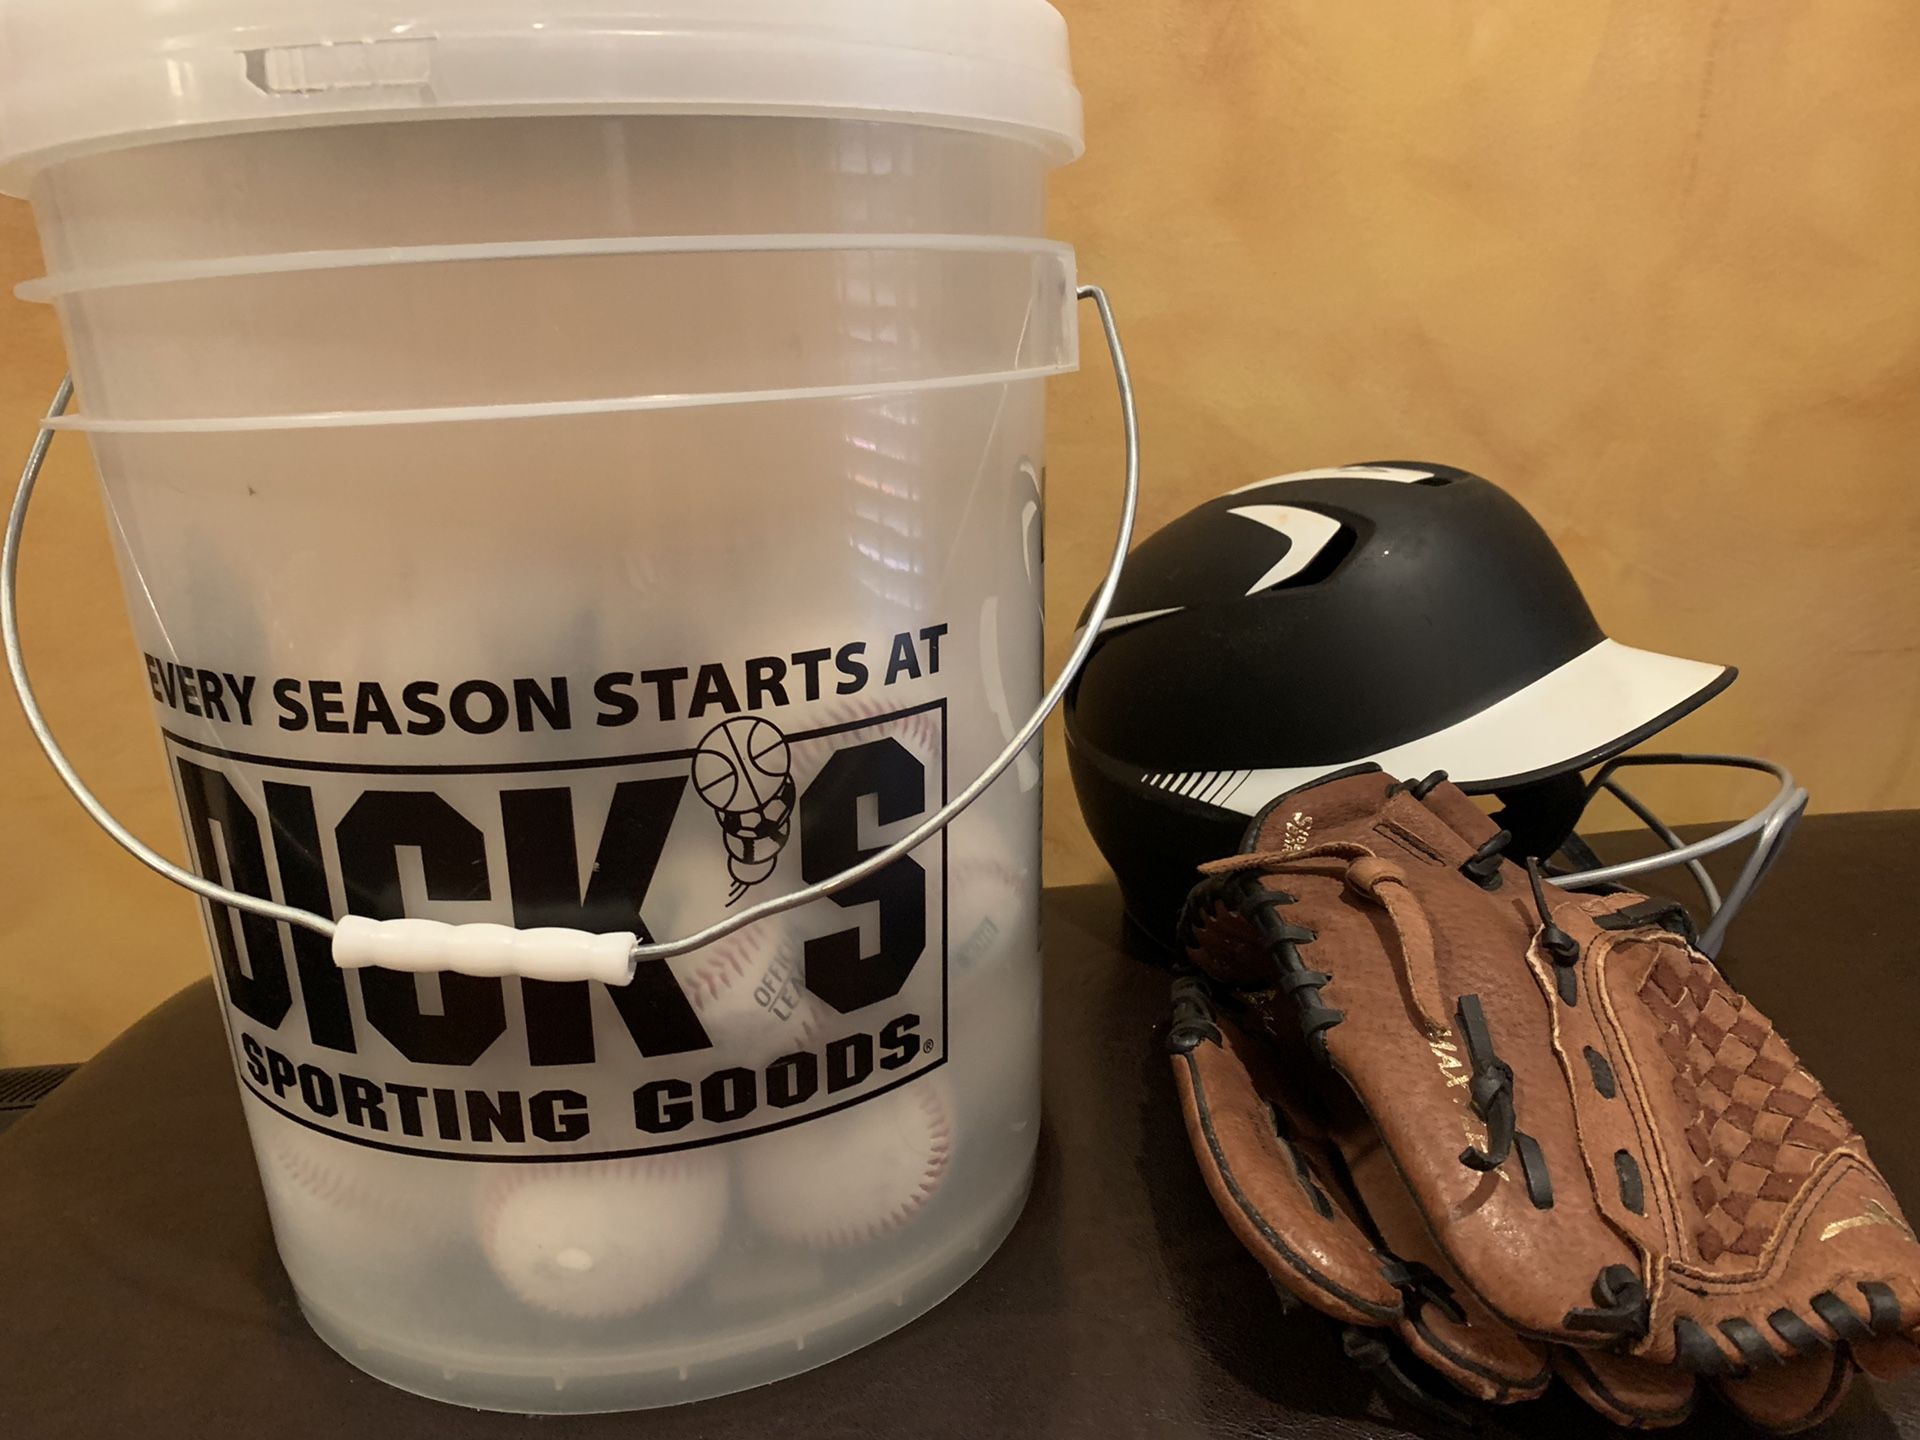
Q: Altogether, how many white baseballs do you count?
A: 6